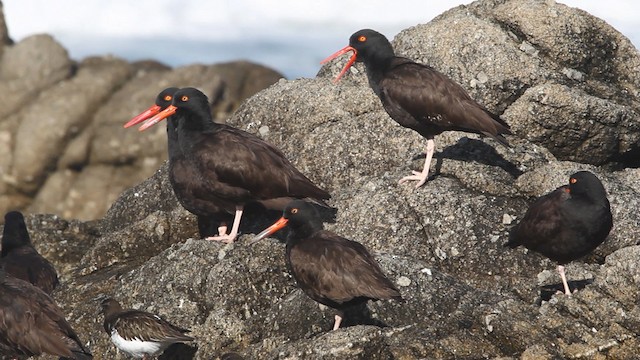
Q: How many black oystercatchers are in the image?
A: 7